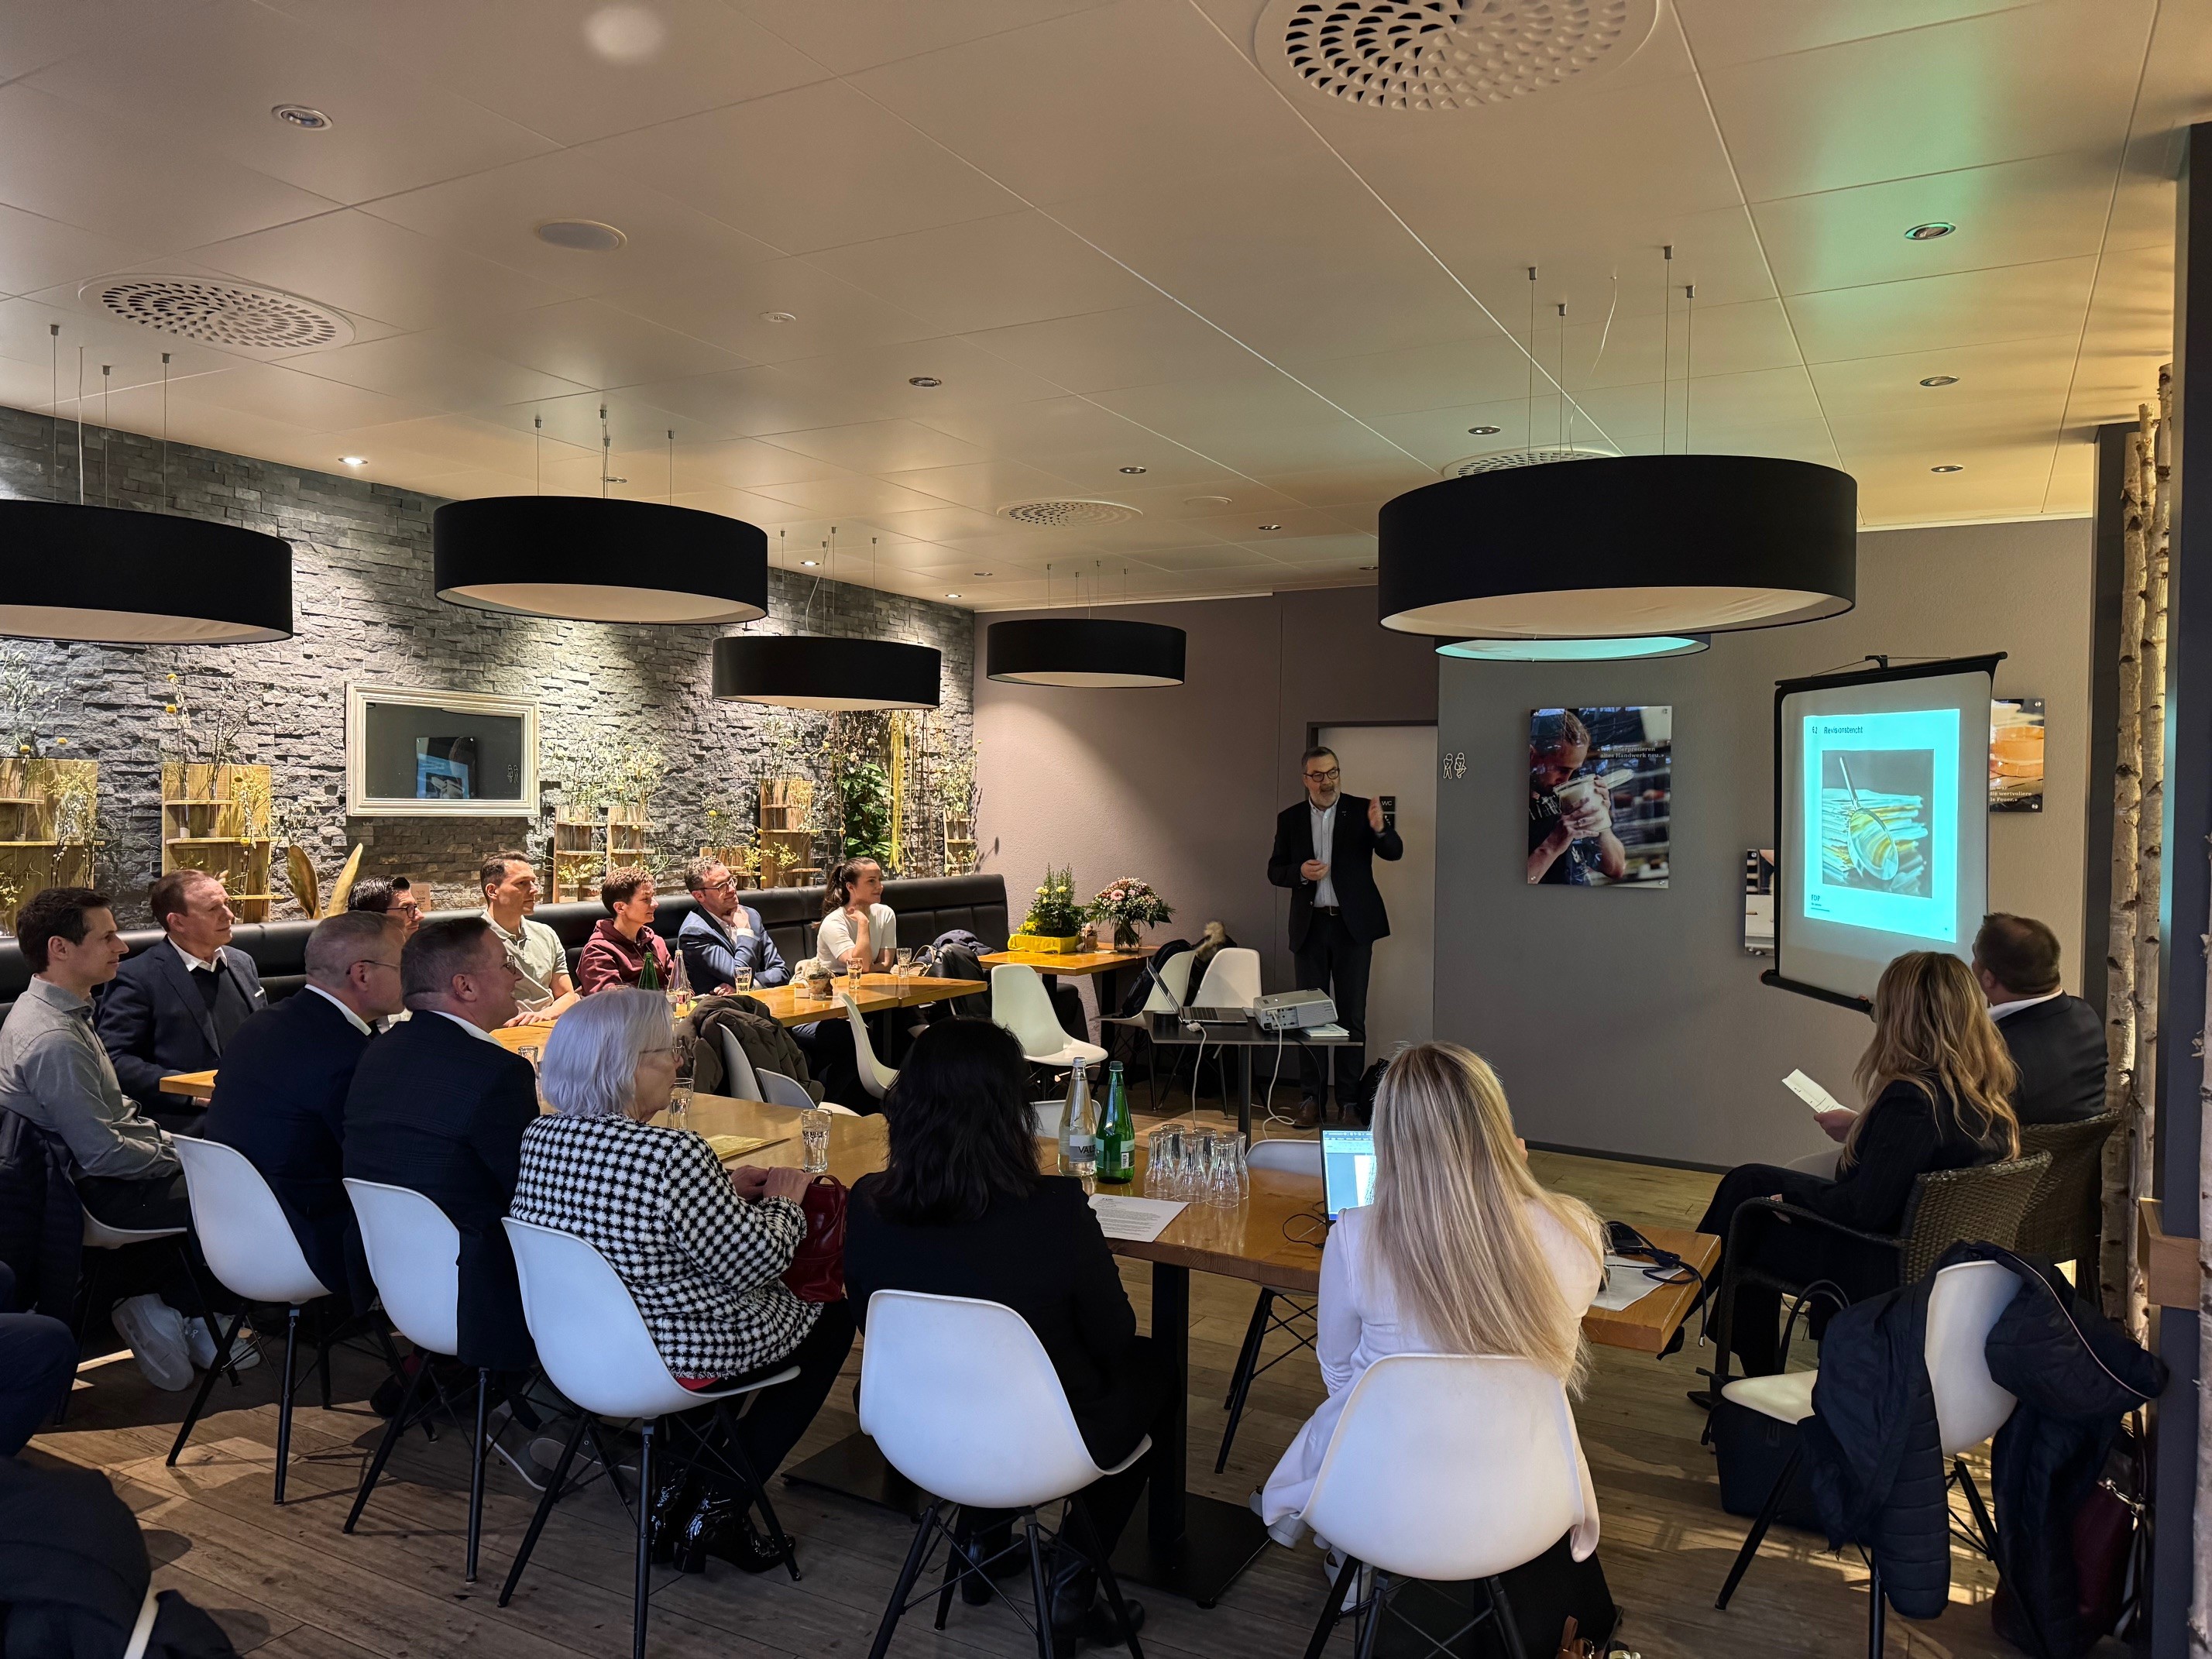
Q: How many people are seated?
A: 14